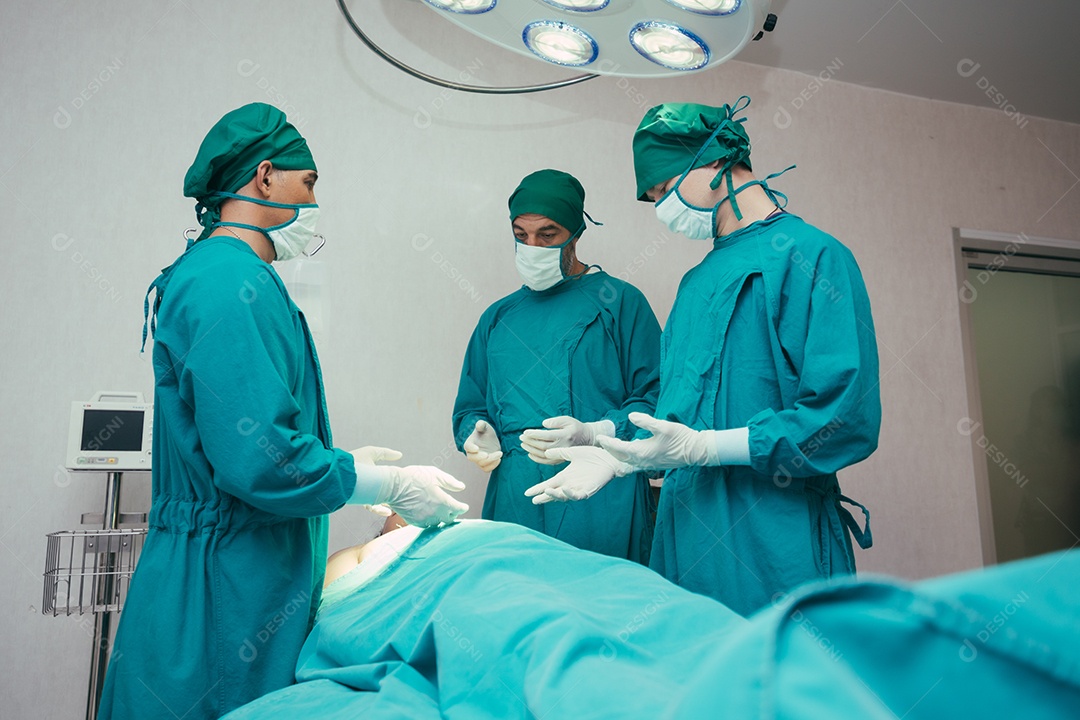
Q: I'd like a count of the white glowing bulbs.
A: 5